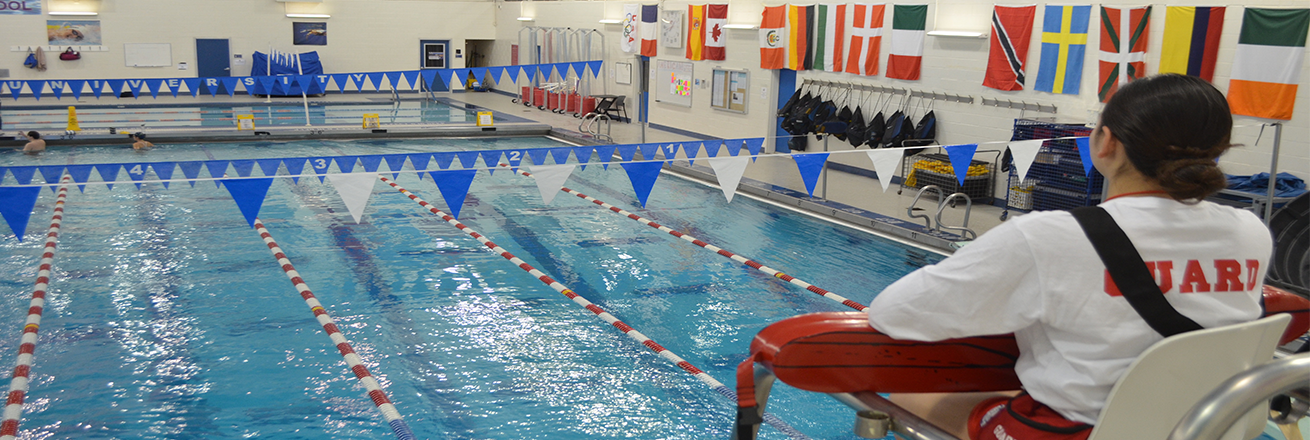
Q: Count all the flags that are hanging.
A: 14